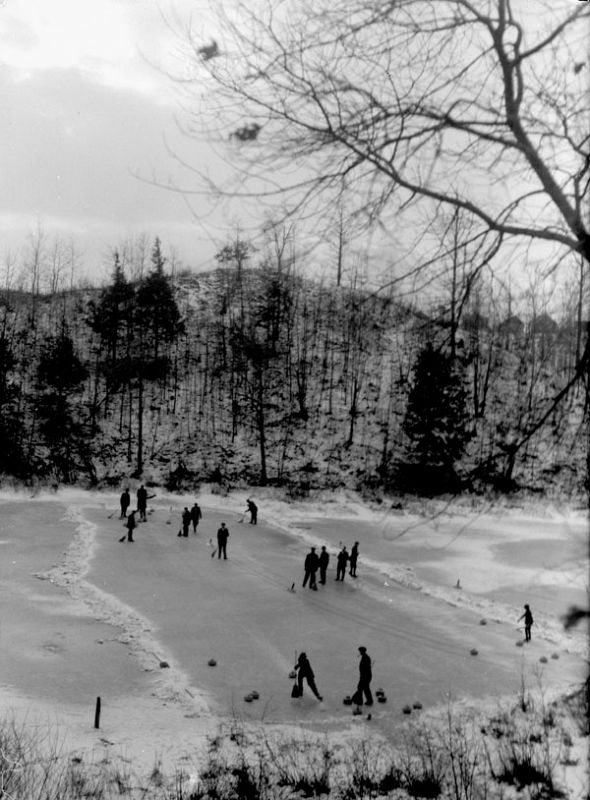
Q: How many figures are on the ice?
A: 14